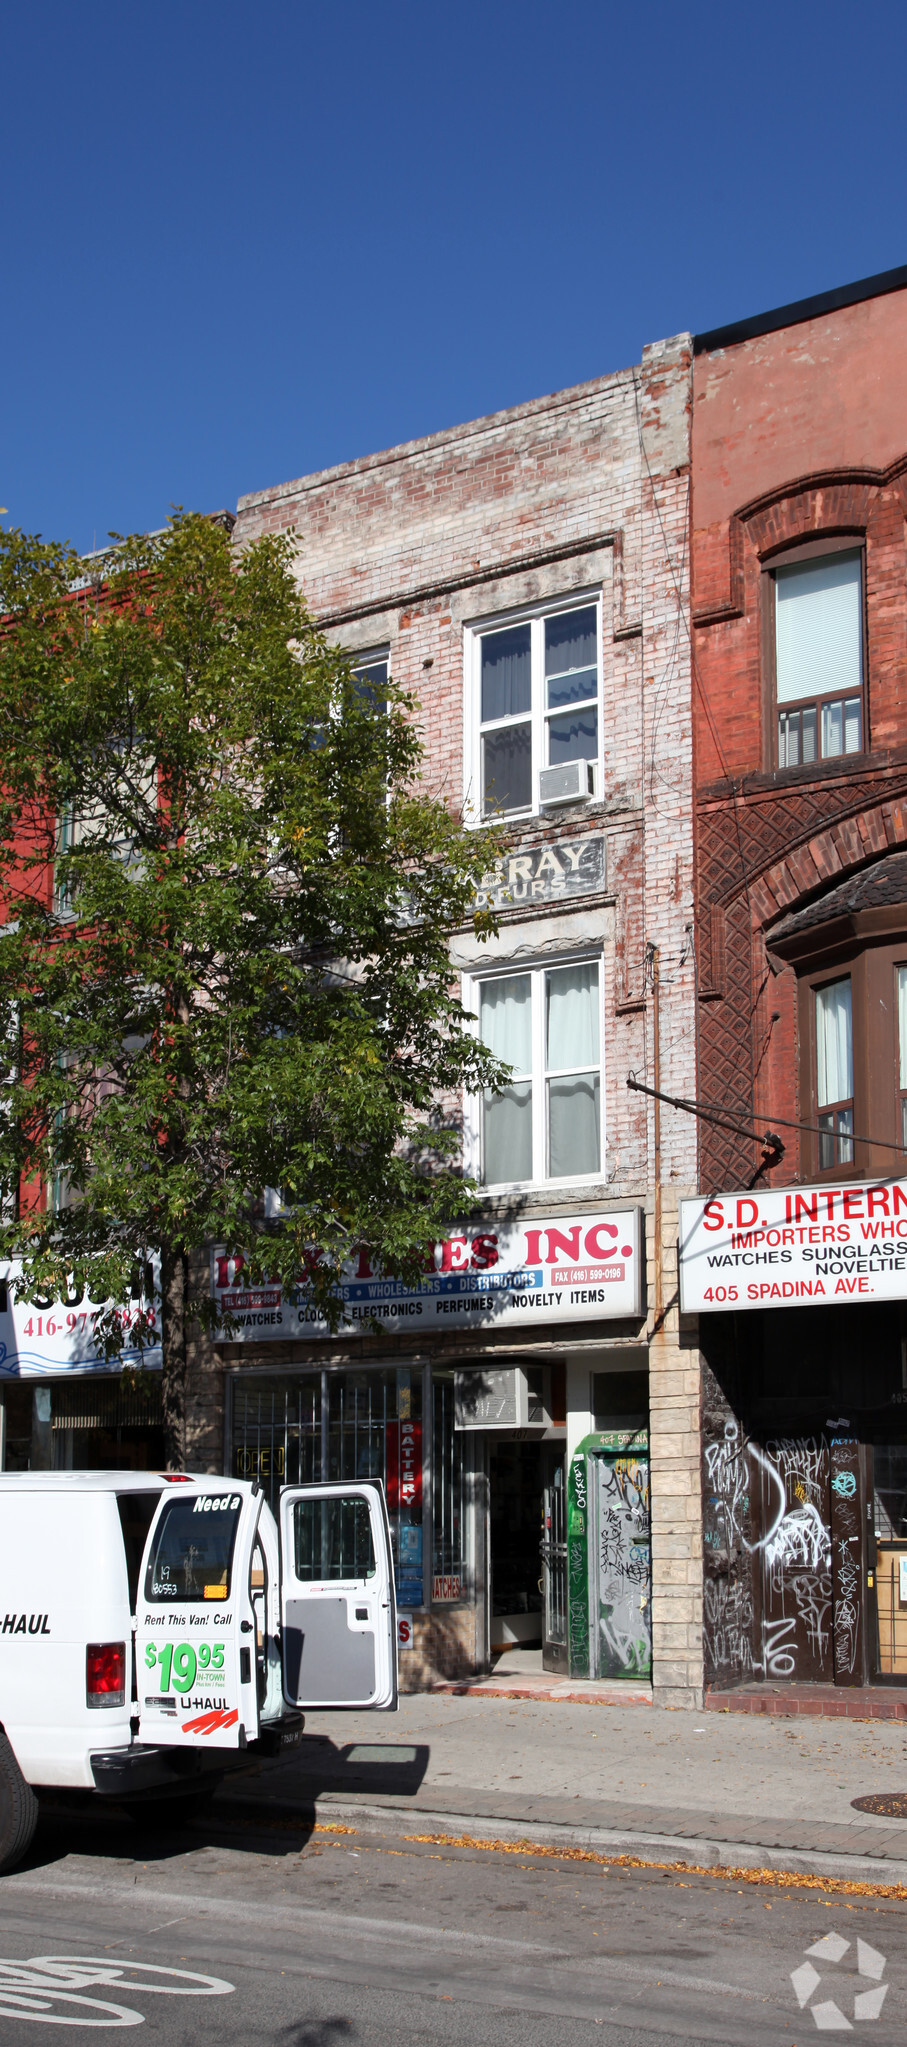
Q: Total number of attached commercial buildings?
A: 3